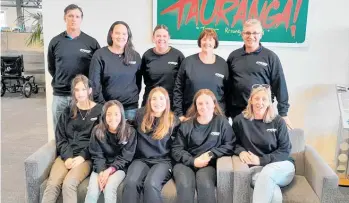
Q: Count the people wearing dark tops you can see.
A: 10